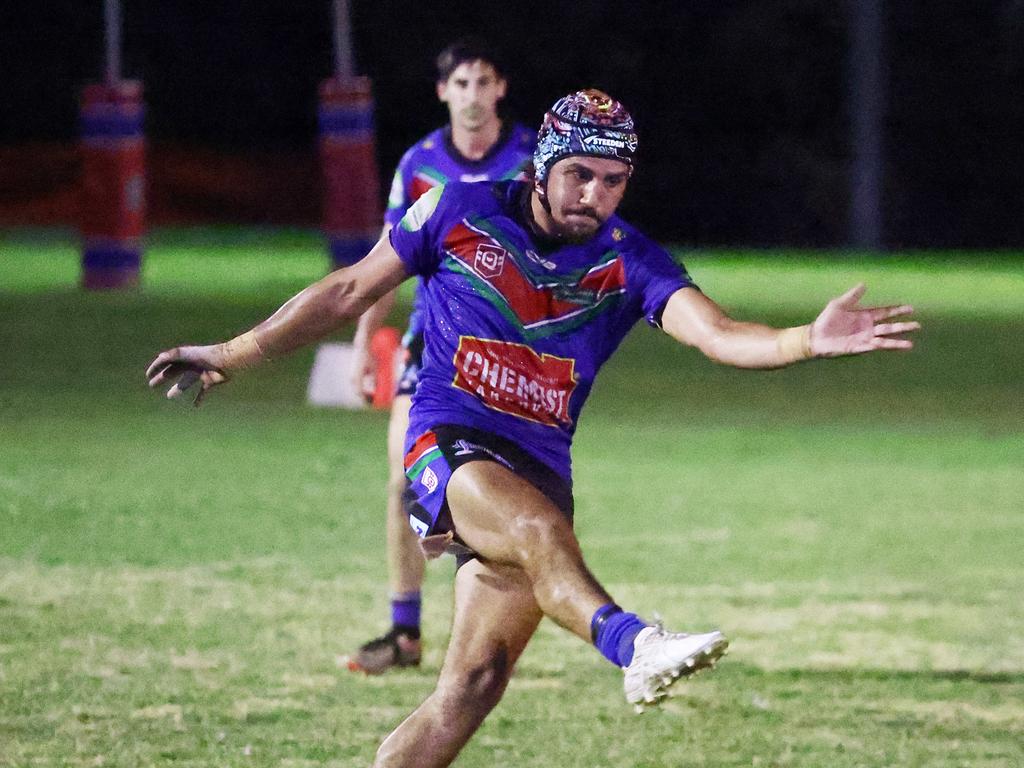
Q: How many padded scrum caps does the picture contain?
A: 1